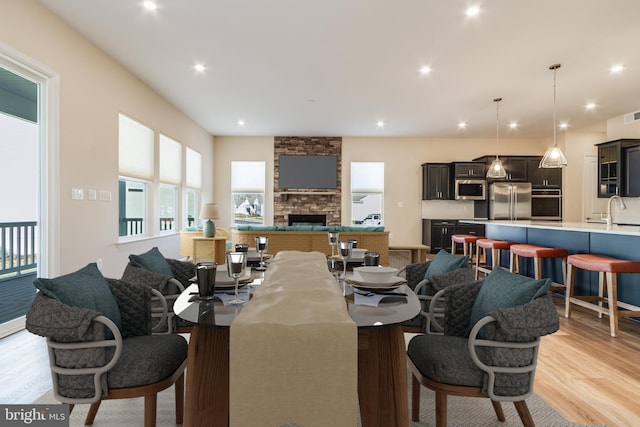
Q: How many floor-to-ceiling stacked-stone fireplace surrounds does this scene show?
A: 1